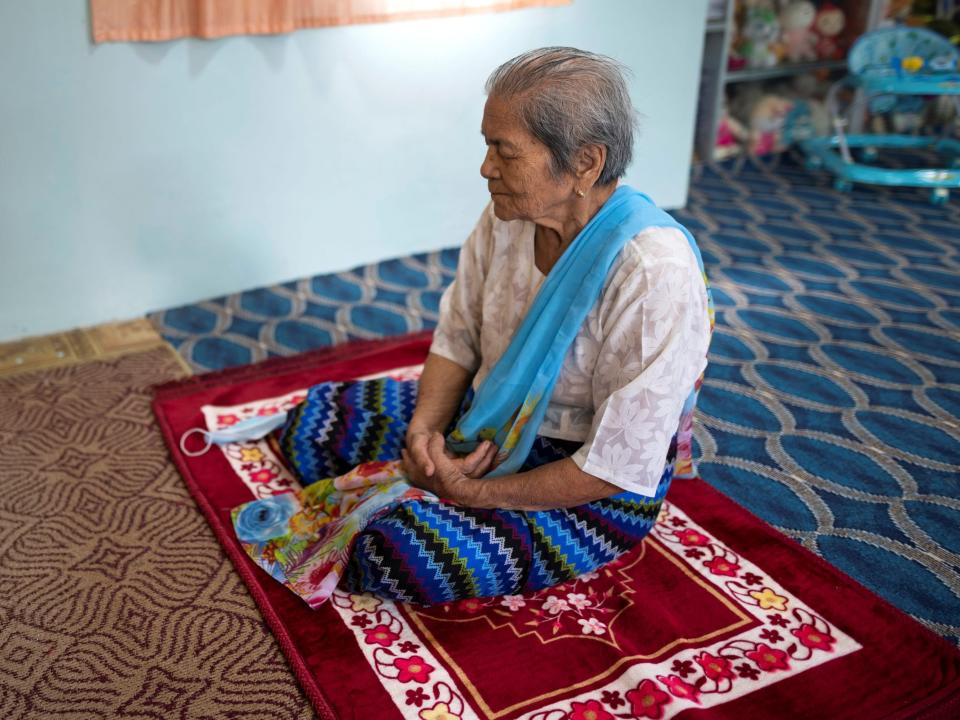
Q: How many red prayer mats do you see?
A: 1